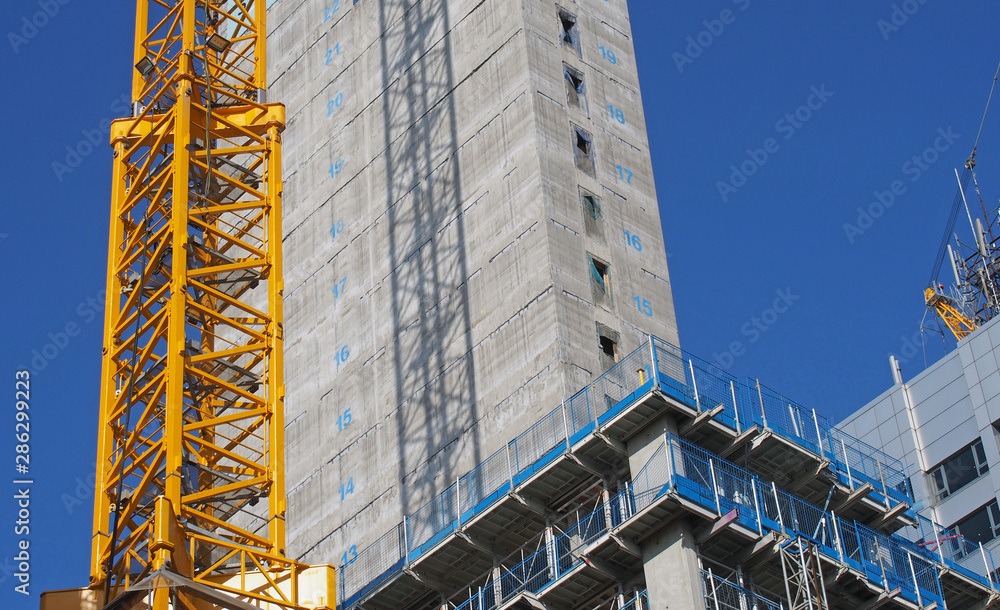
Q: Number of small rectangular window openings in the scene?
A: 6